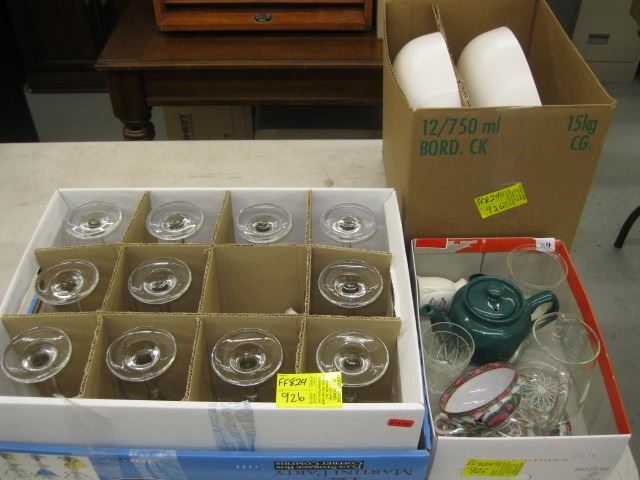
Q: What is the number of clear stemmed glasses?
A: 11